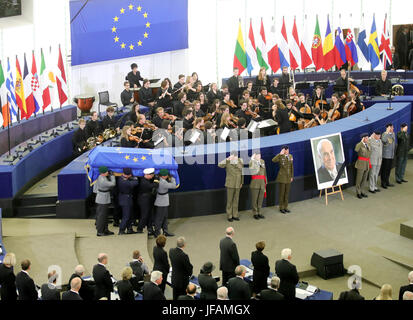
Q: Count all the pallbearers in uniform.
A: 4